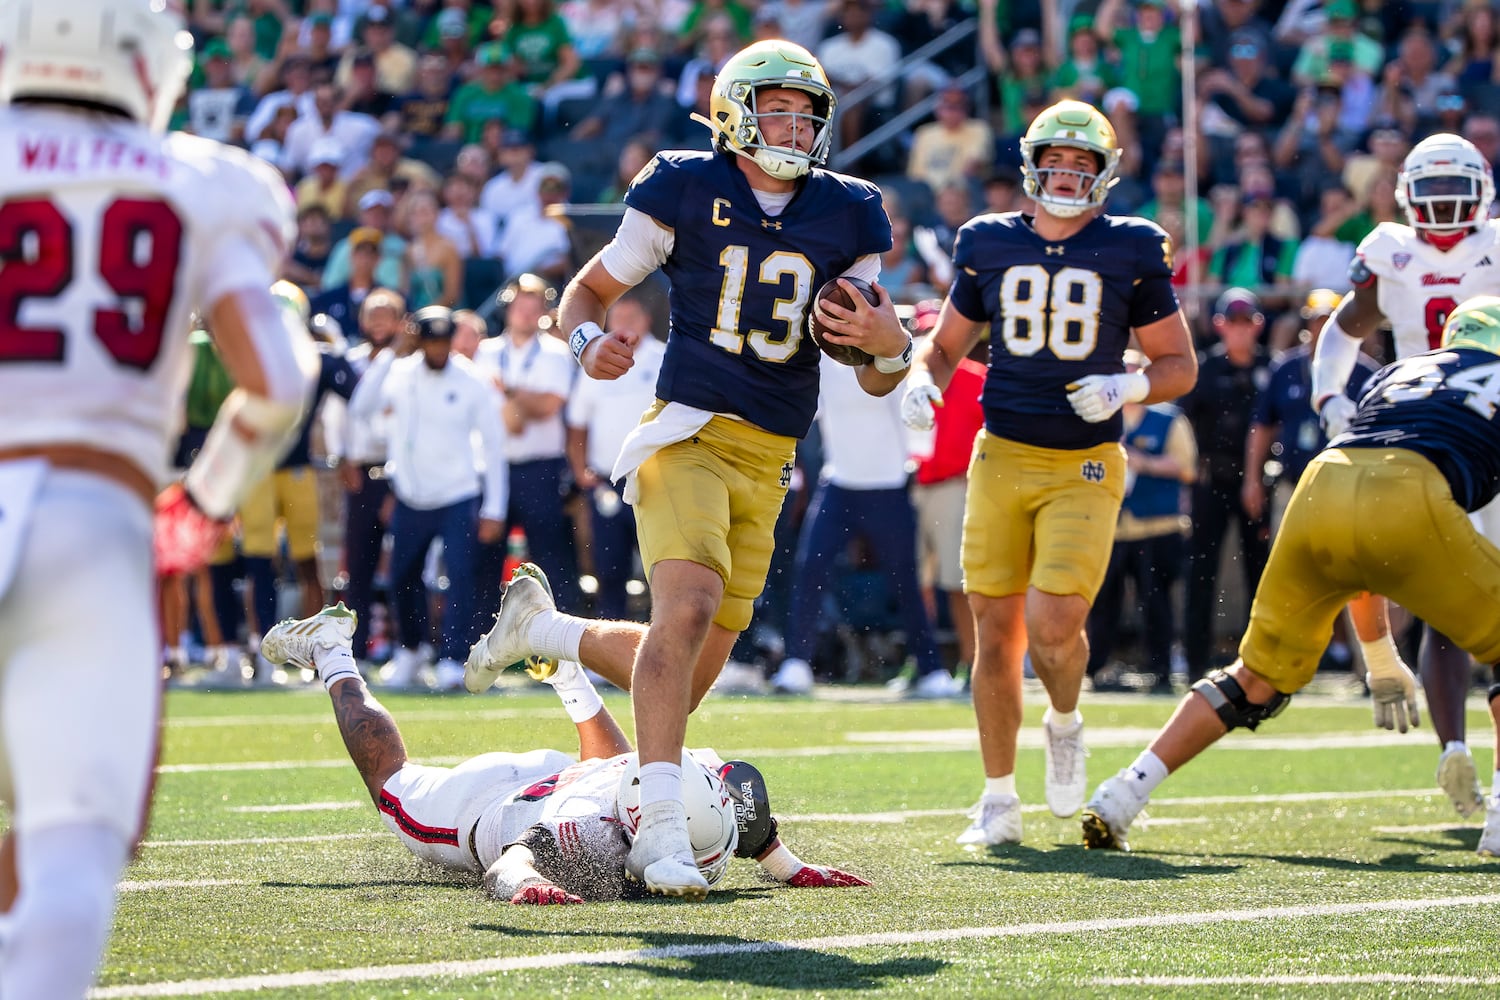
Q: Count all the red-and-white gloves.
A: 3